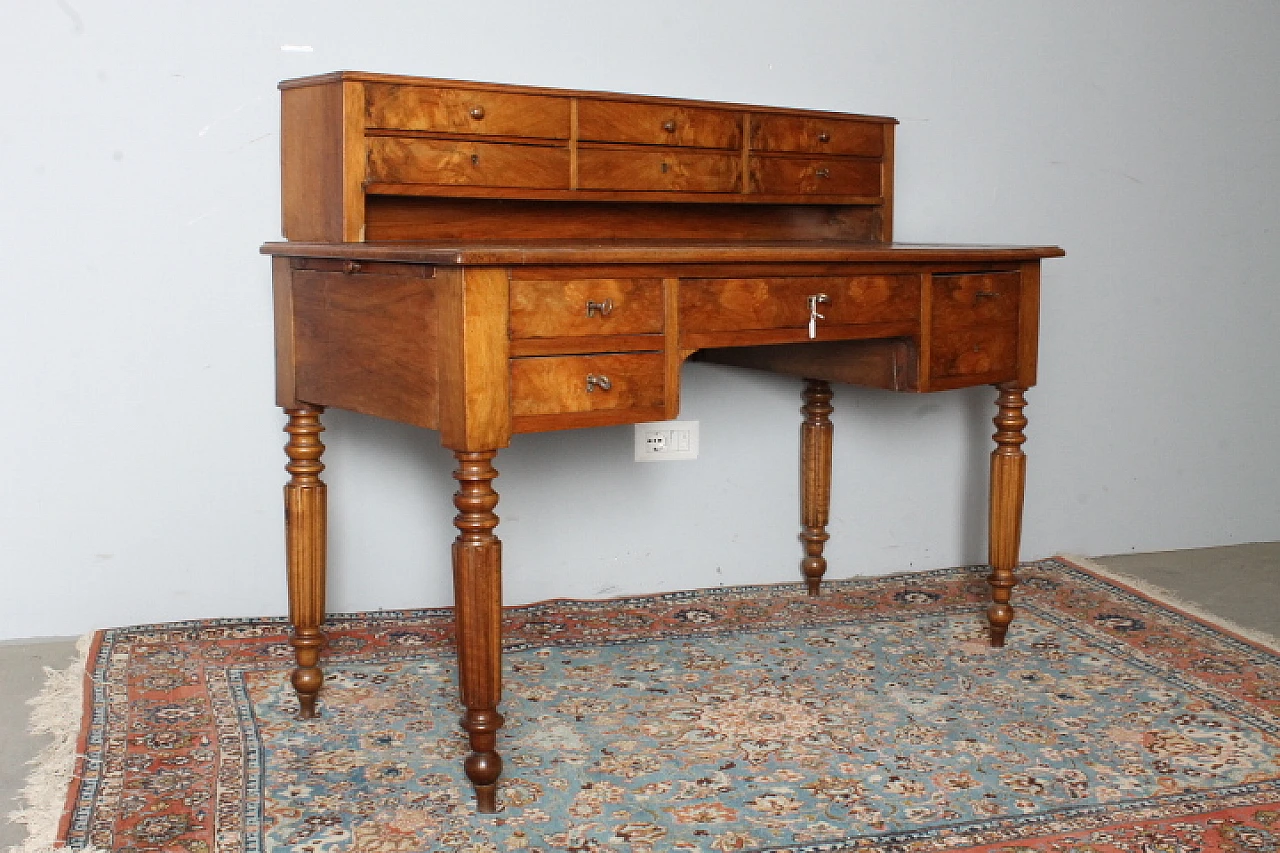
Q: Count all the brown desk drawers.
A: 10